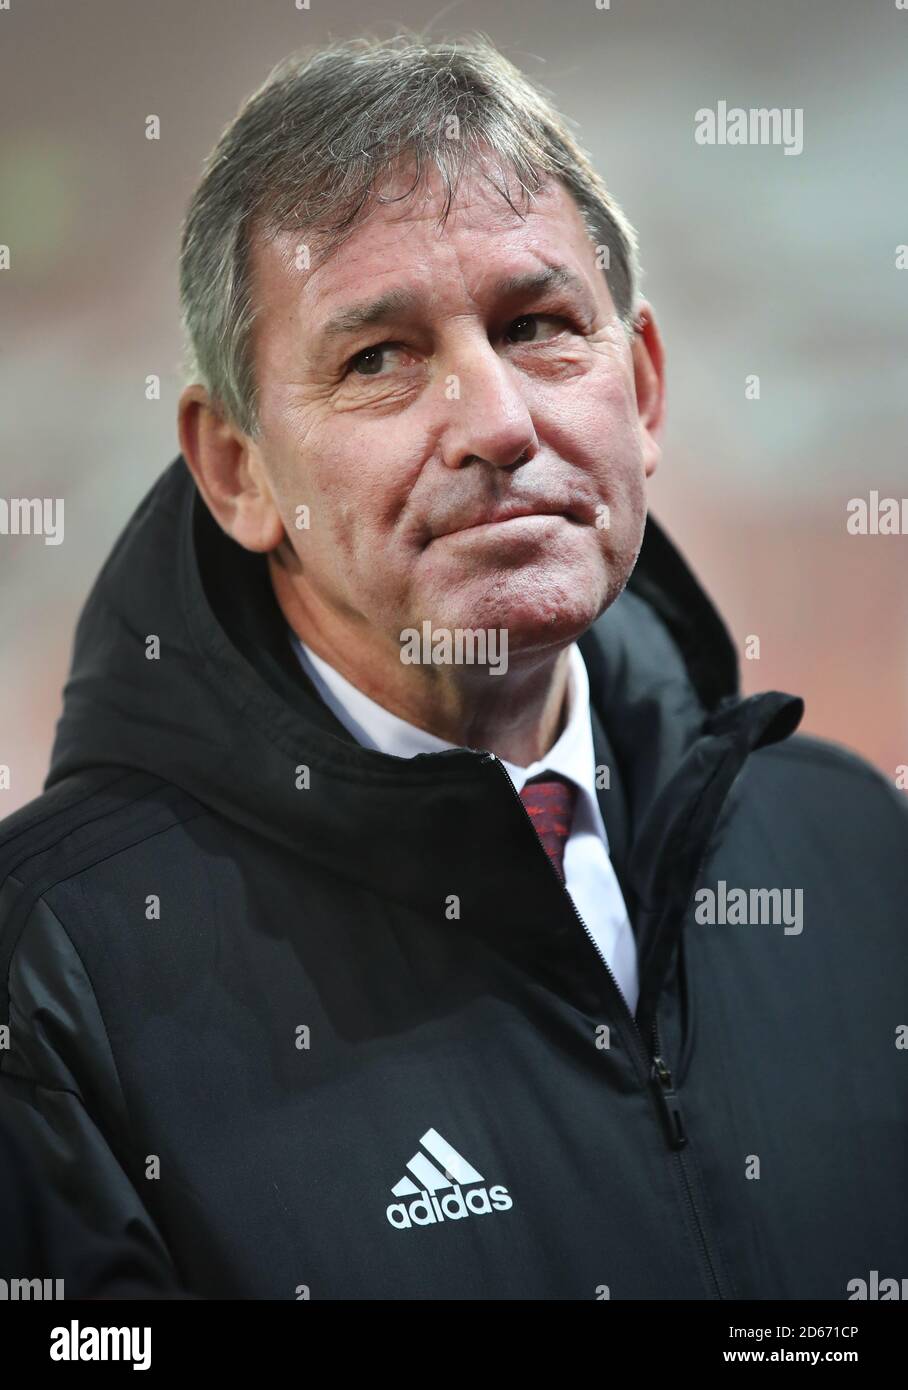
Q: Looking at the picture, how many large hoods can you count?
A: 1